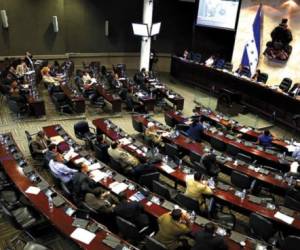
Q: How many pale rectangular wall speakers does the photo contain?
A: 3